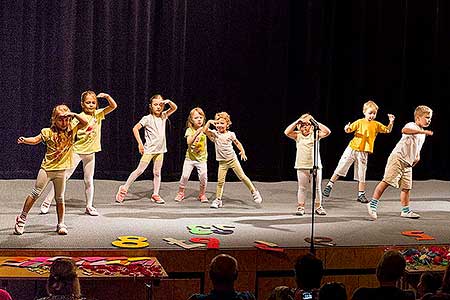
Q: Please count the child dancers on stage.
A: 8